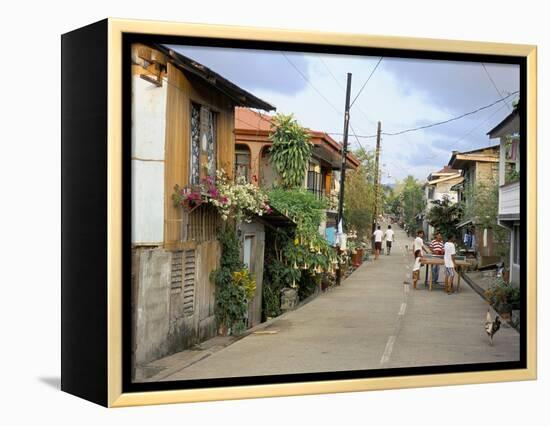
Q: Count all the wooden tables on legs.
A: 1